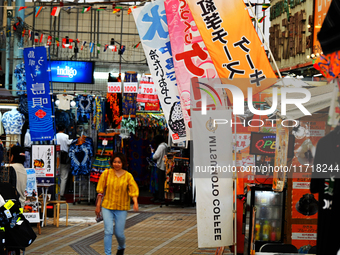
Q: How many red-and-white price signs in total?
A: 4